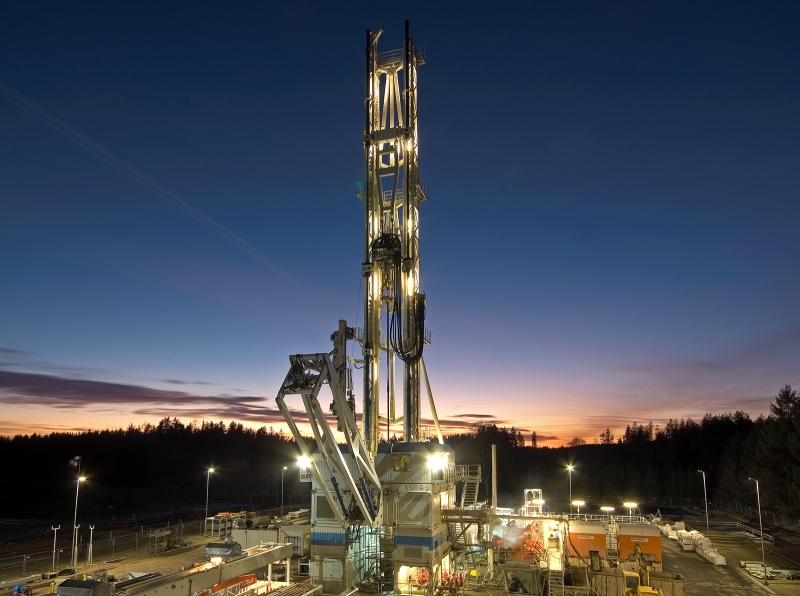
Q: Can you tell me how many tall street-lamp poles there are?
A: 6